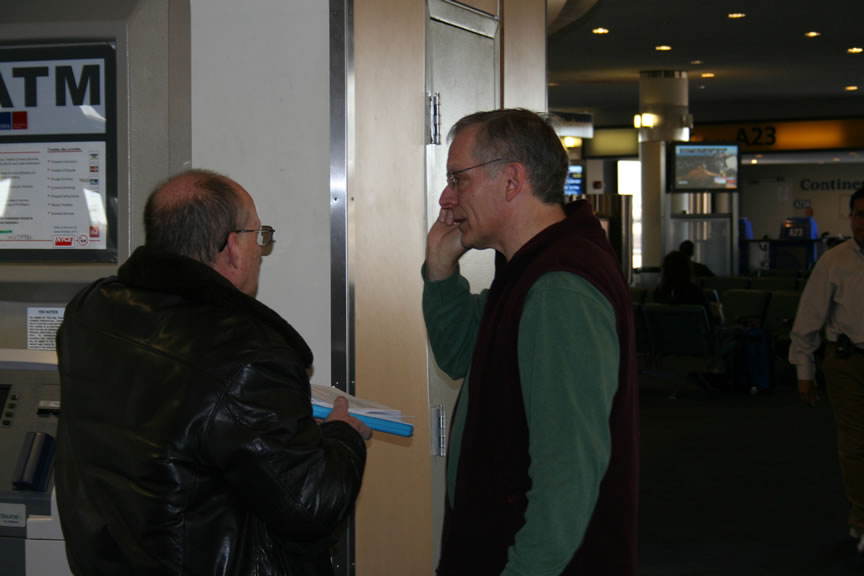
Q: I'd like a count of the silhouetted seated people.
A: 2